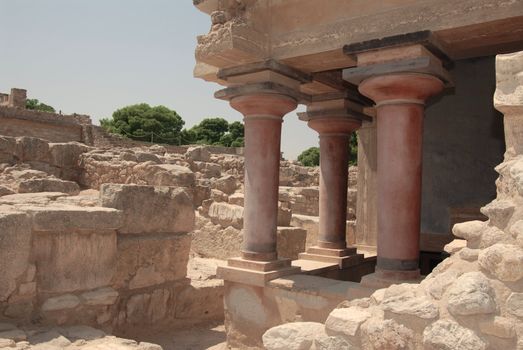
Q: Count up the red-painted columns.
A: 3